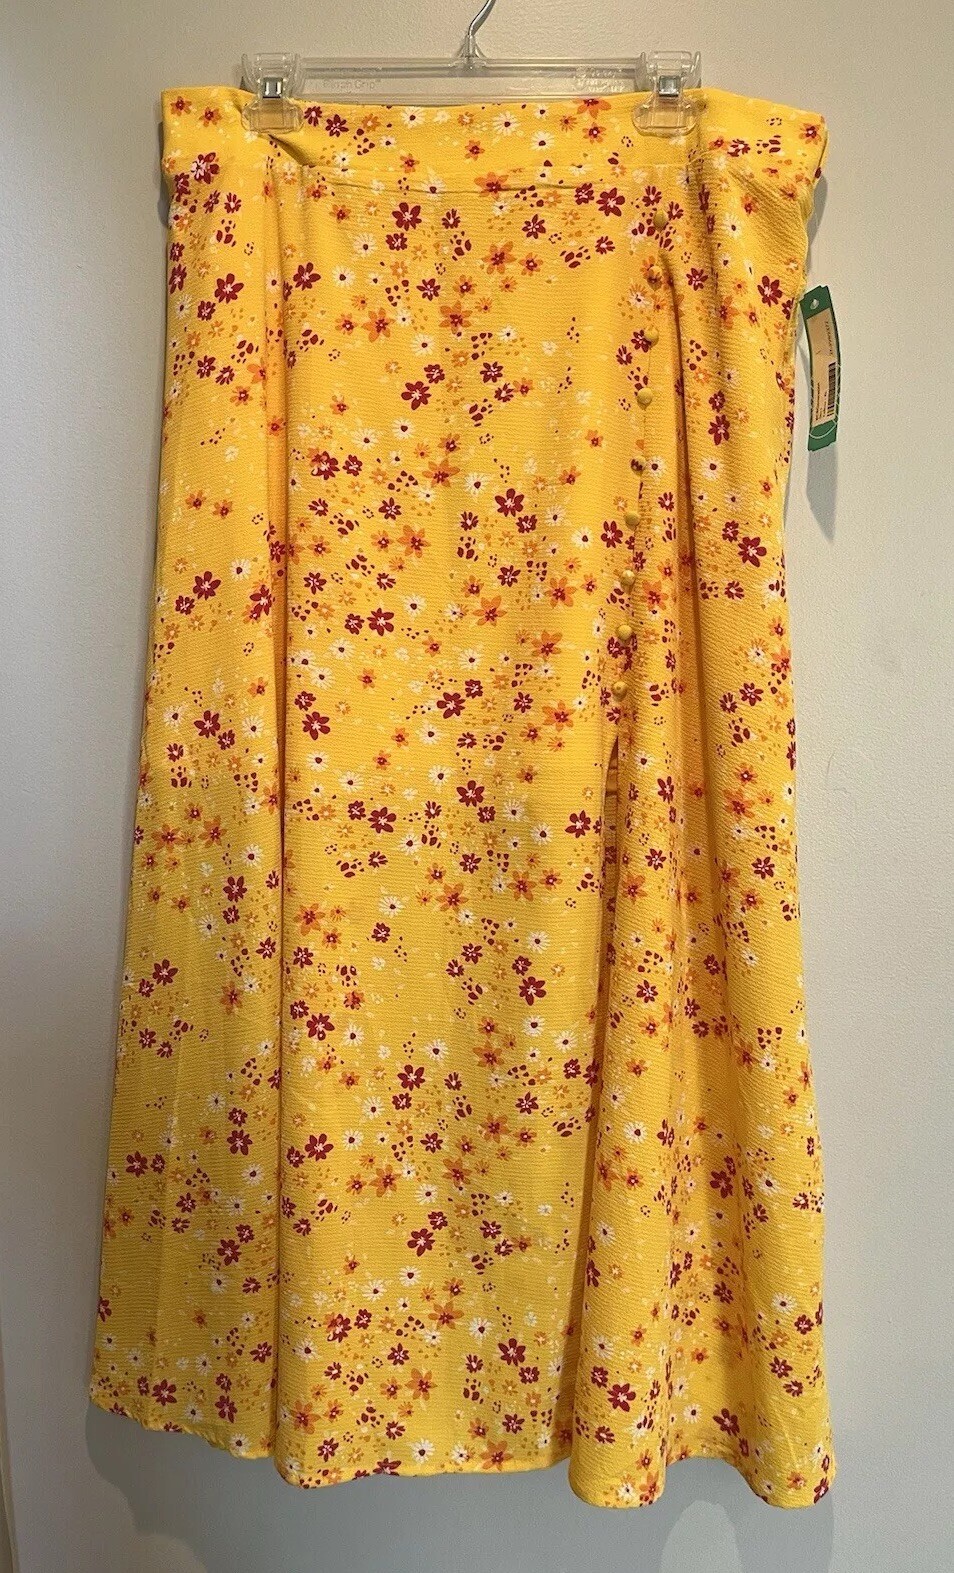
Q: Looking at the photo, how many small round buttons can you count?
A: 9